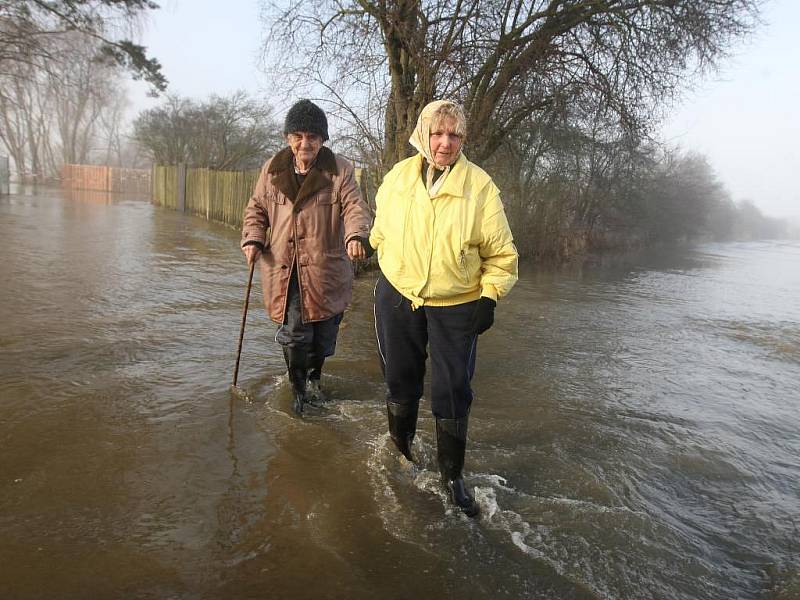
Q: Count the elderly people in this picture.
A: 2